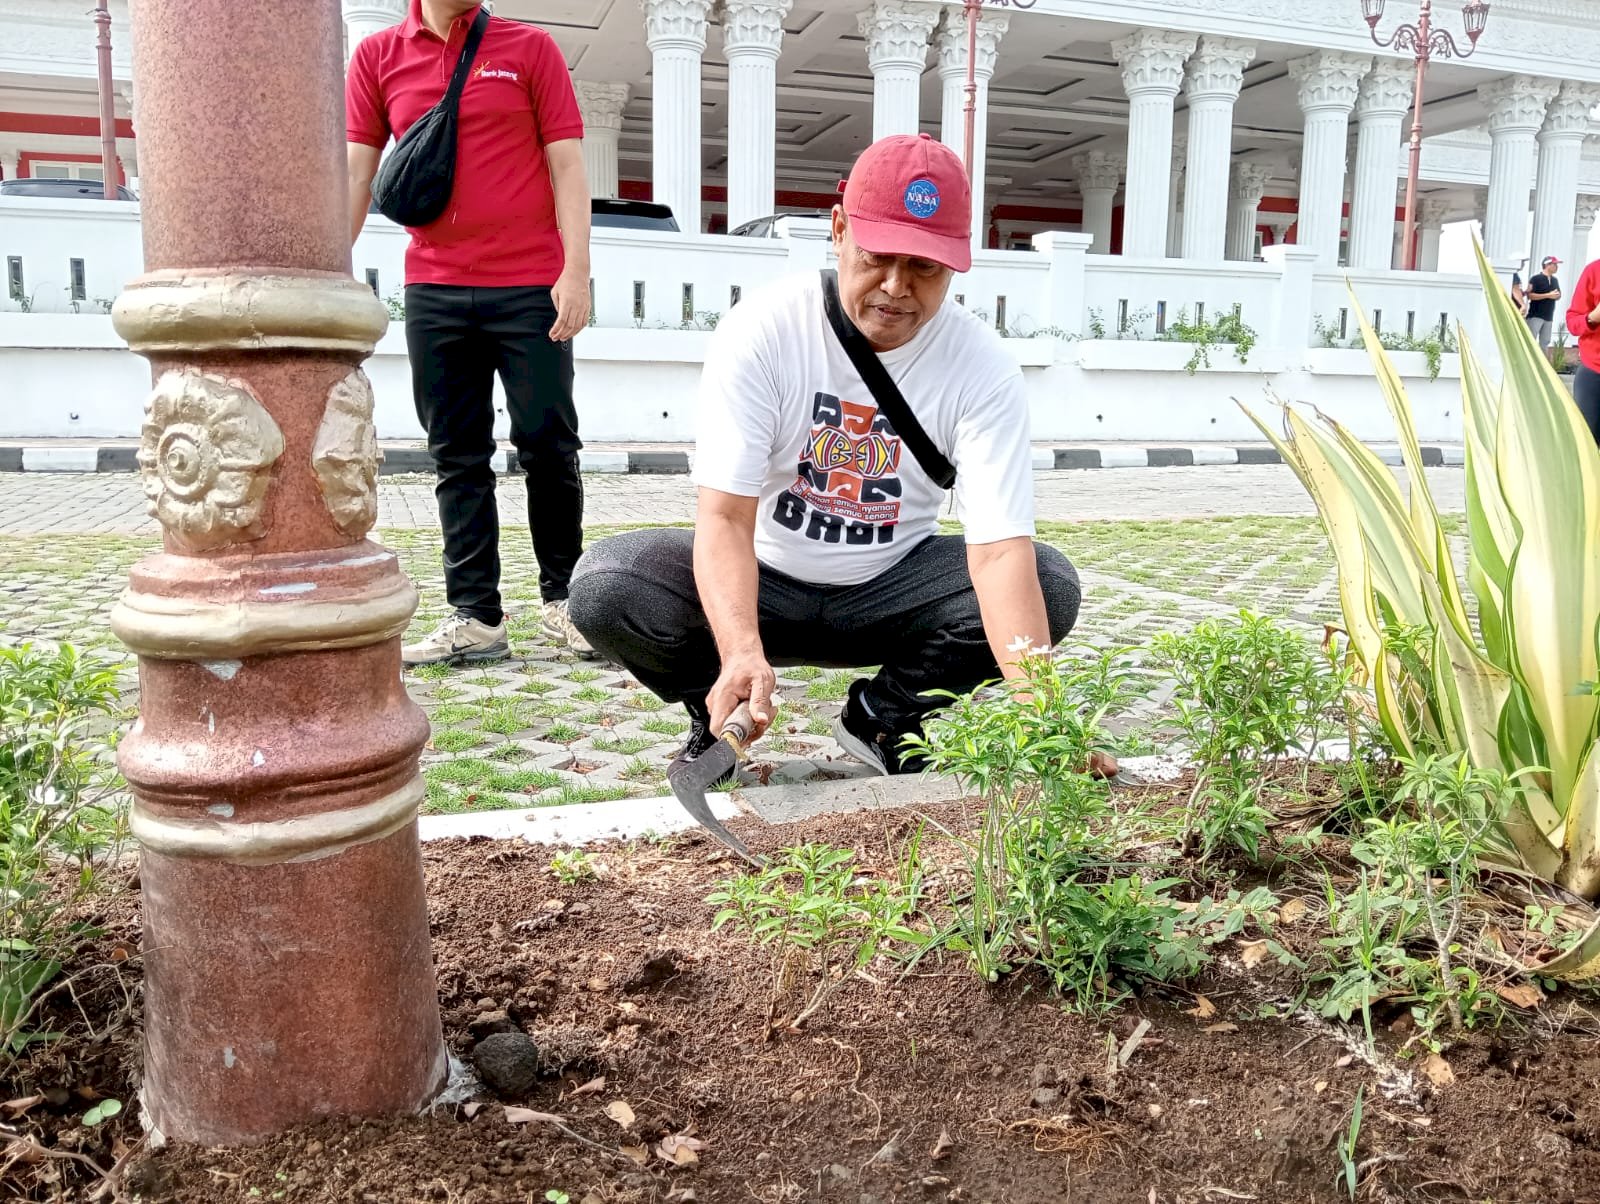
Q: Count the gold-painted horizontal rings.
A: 3